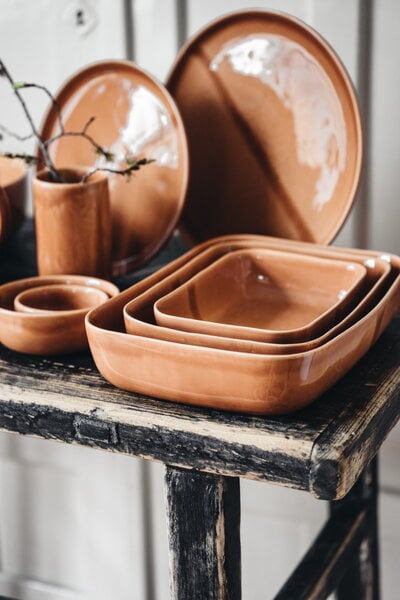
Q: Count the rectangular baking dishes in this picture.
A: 3